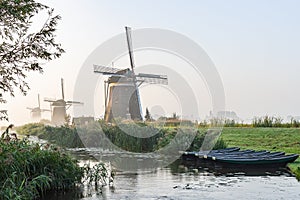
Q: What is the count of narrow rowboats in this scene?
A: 5